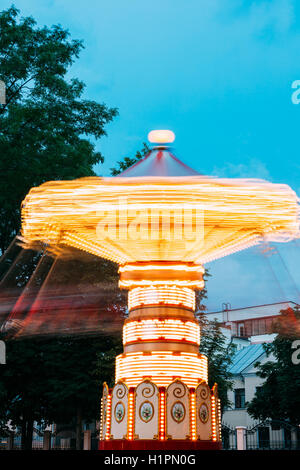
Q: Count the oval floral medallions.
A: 4